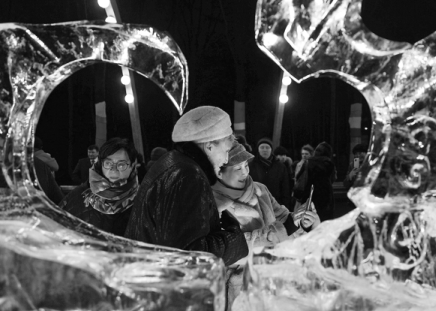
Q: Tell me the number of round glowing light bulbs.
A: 6